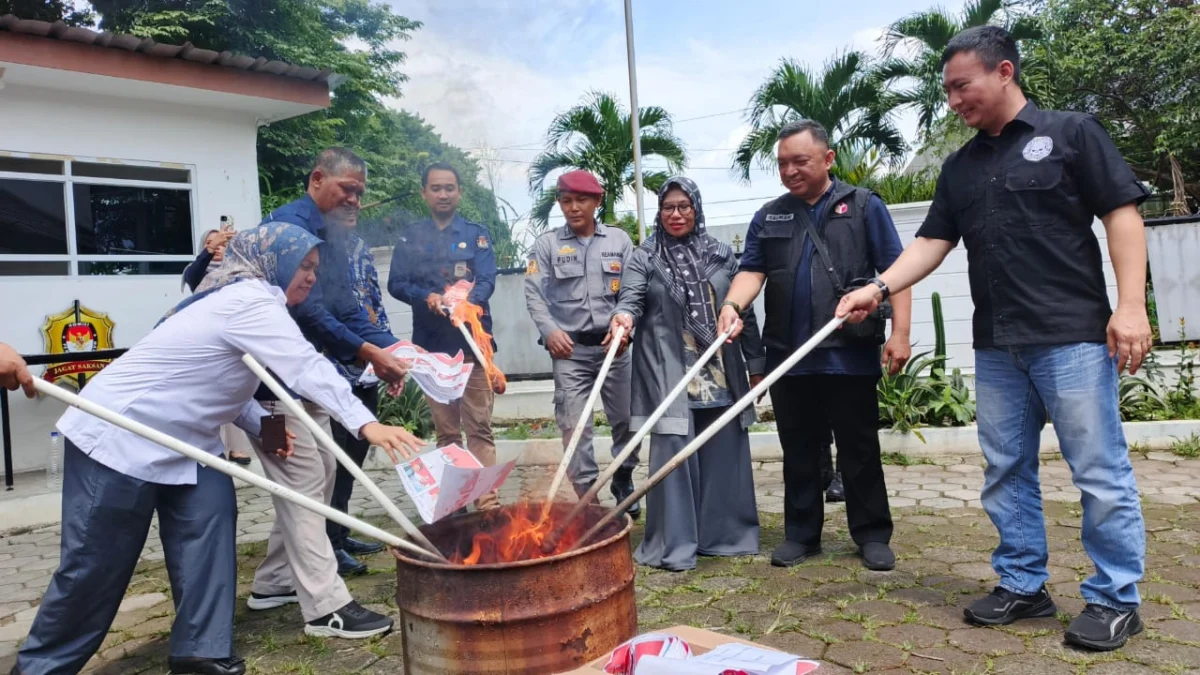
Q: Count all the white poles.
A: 6